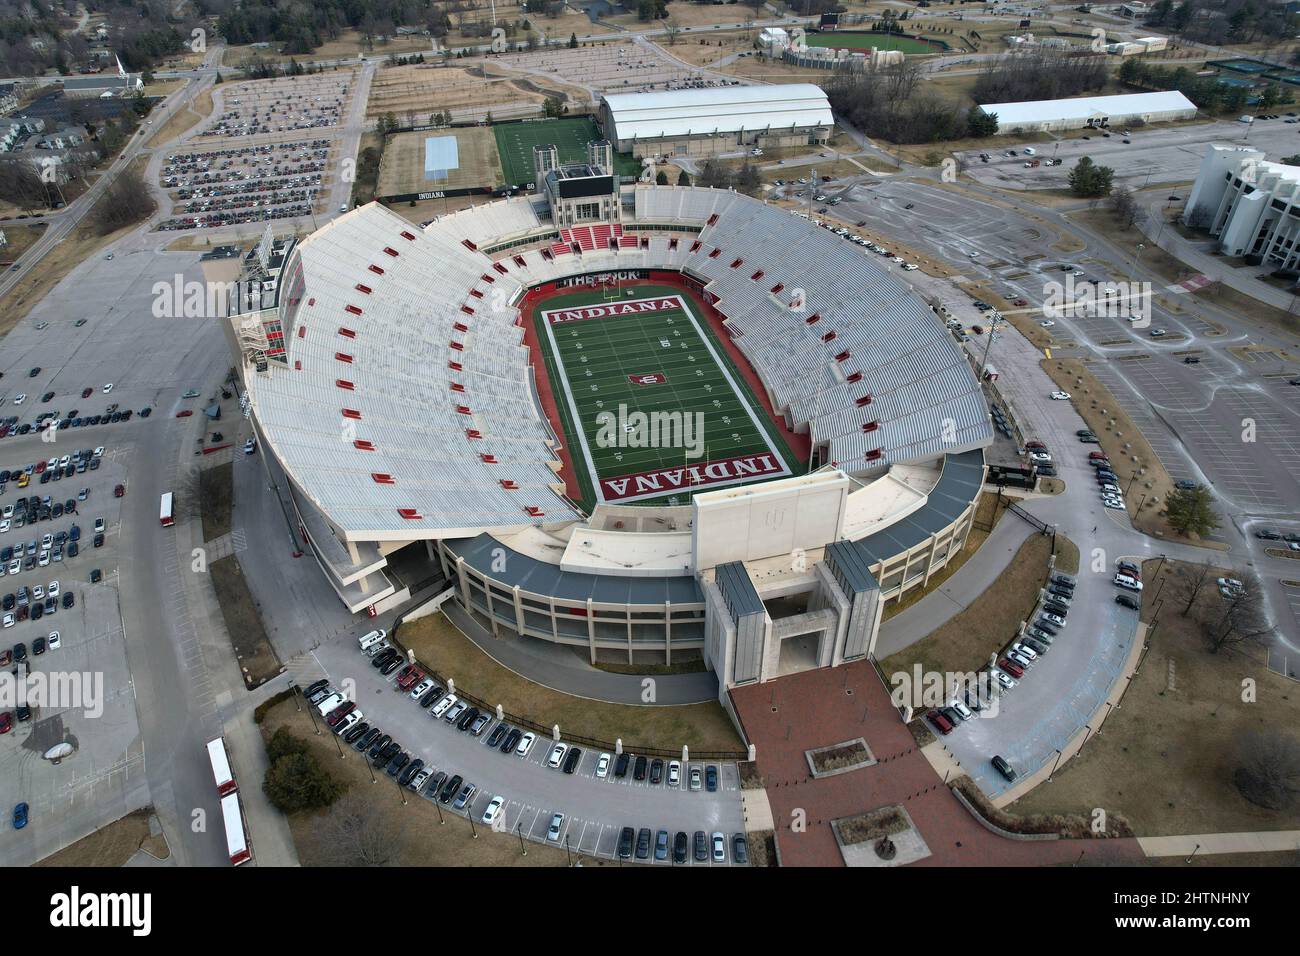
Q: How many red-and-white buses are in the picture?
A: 3